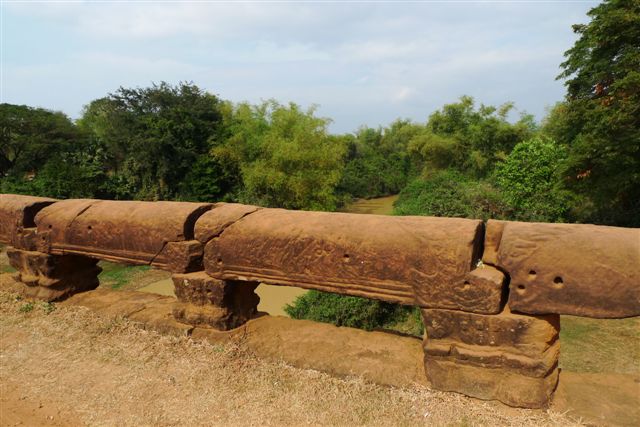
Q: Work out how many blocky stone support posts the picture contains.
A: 3